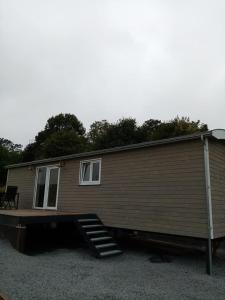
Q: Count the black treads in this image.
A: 6